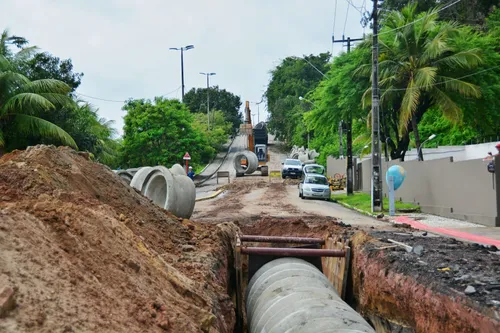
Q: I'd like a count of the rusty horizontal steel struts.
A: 2